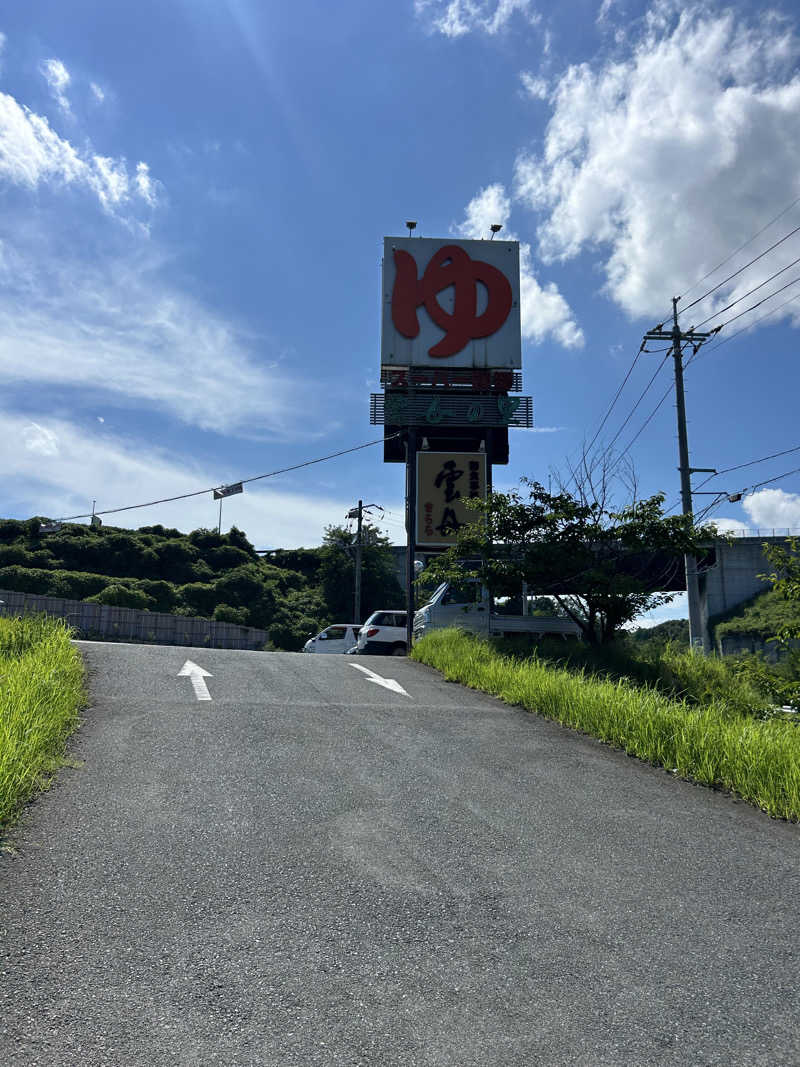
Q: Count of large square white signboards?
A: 1